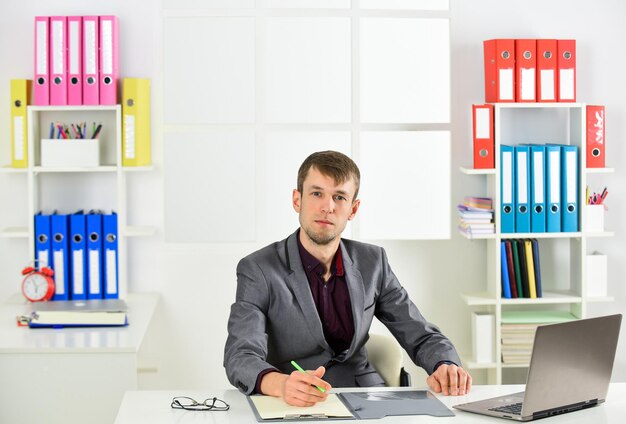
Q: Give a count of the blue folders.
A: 10